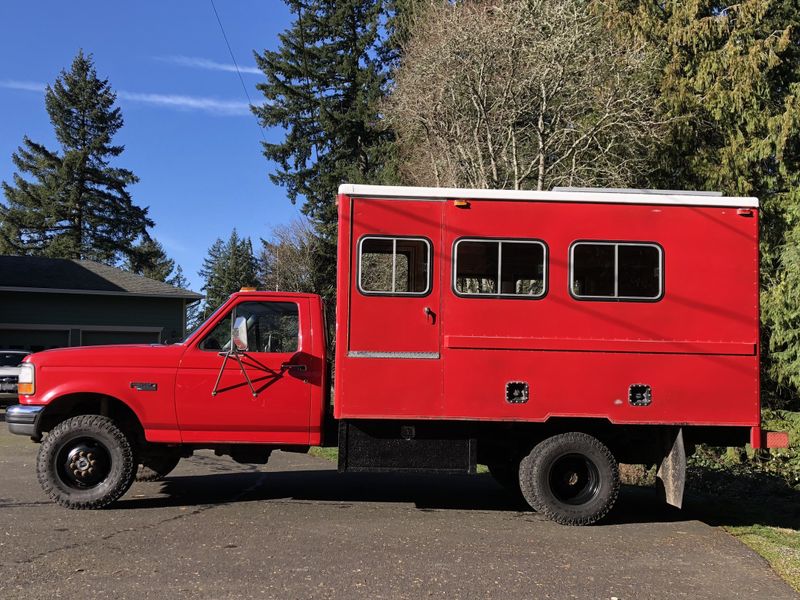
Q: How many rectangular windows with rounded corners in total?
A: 3